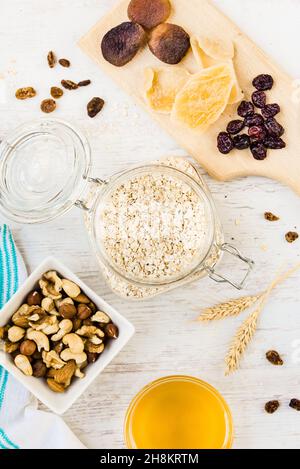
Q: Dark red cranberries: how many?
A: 12